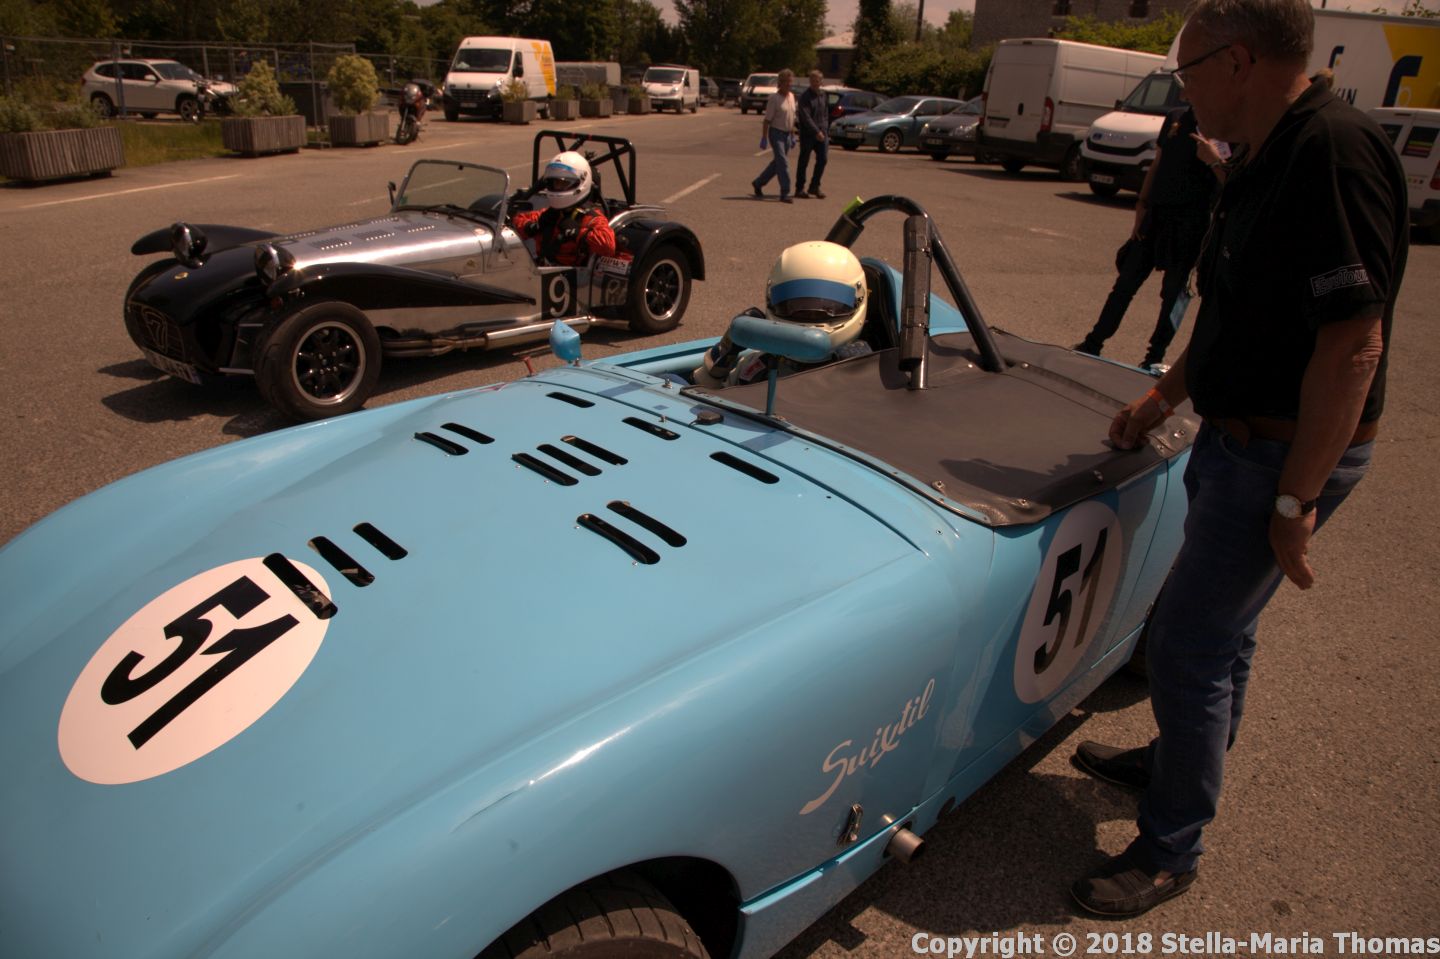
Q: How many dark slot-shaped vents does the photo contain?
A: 13